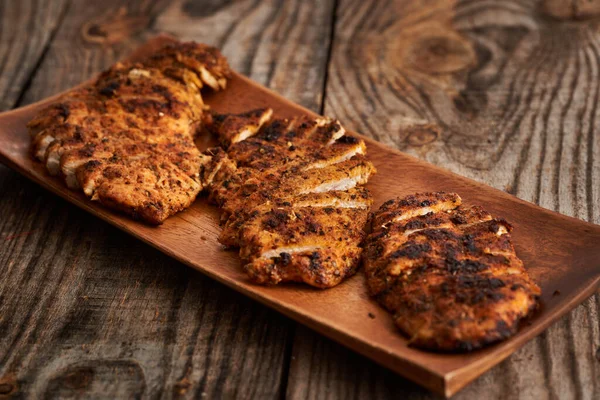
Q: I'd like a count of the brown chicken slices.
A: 3